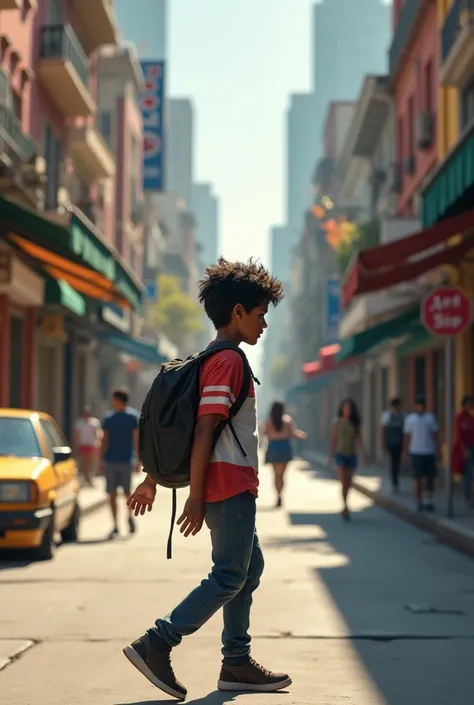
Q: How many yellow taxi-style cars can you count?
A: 1